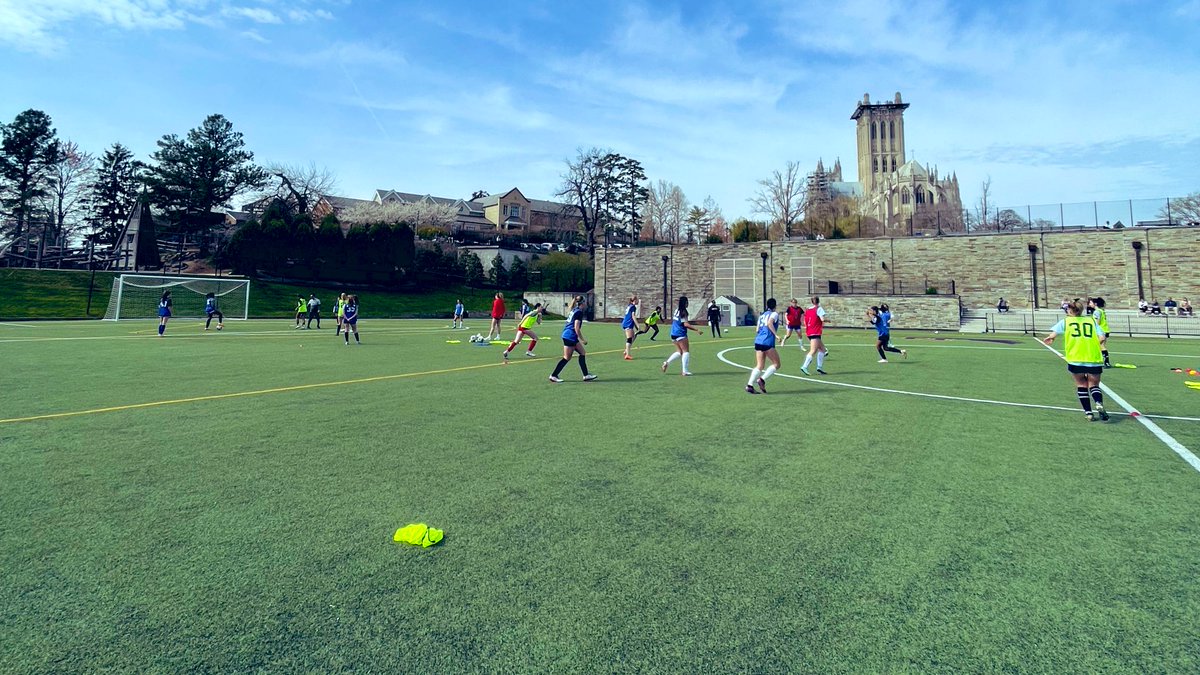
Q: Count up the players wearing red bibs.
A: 2